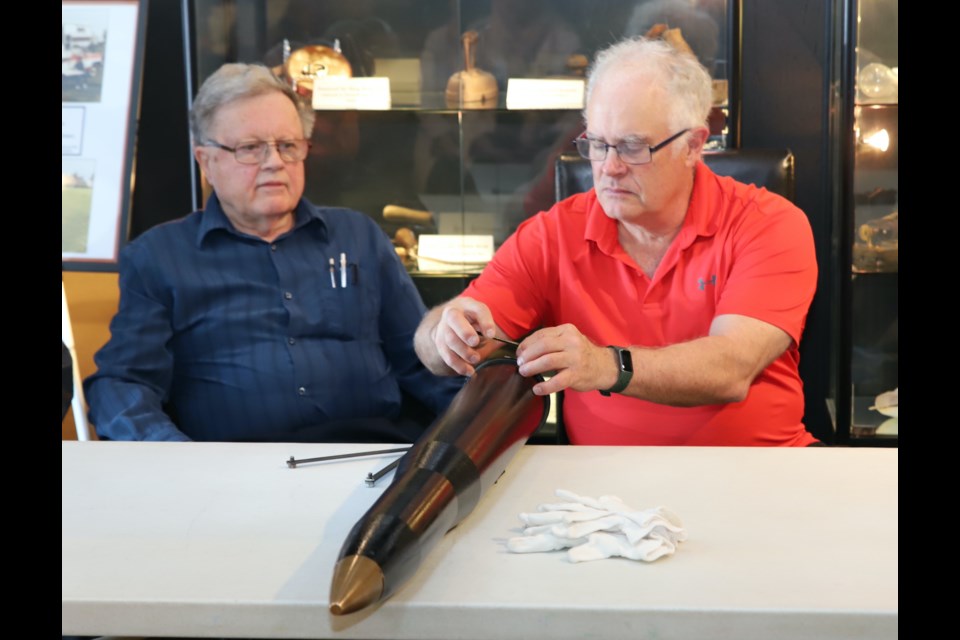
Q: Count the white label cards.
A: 3